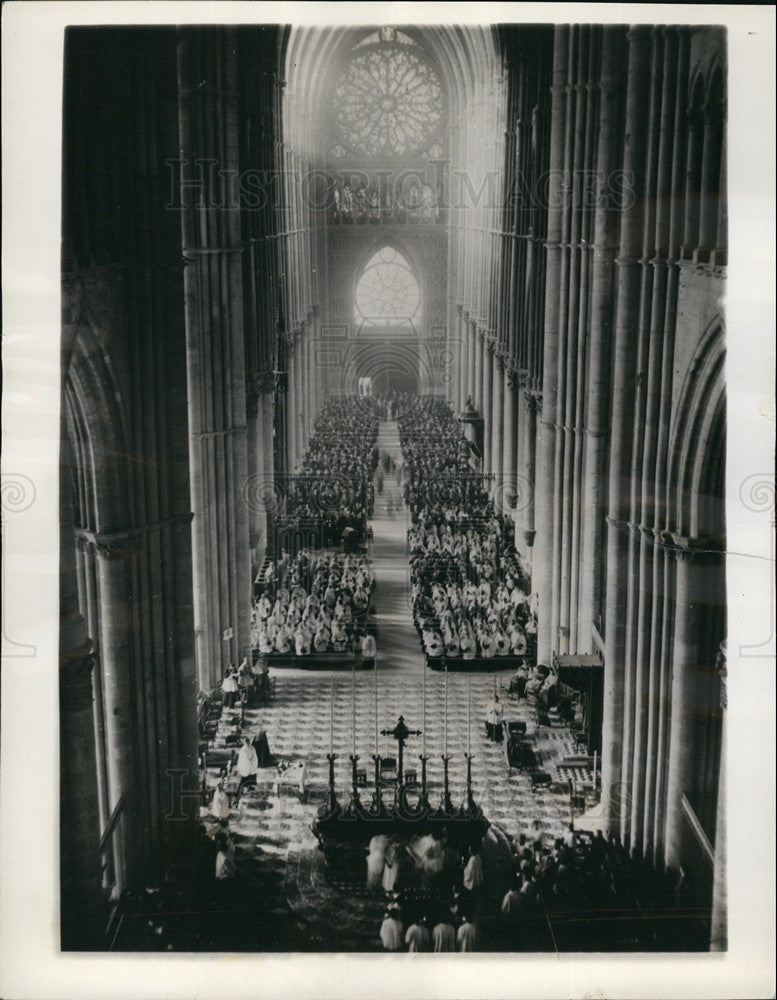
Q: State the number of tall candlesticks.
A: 6